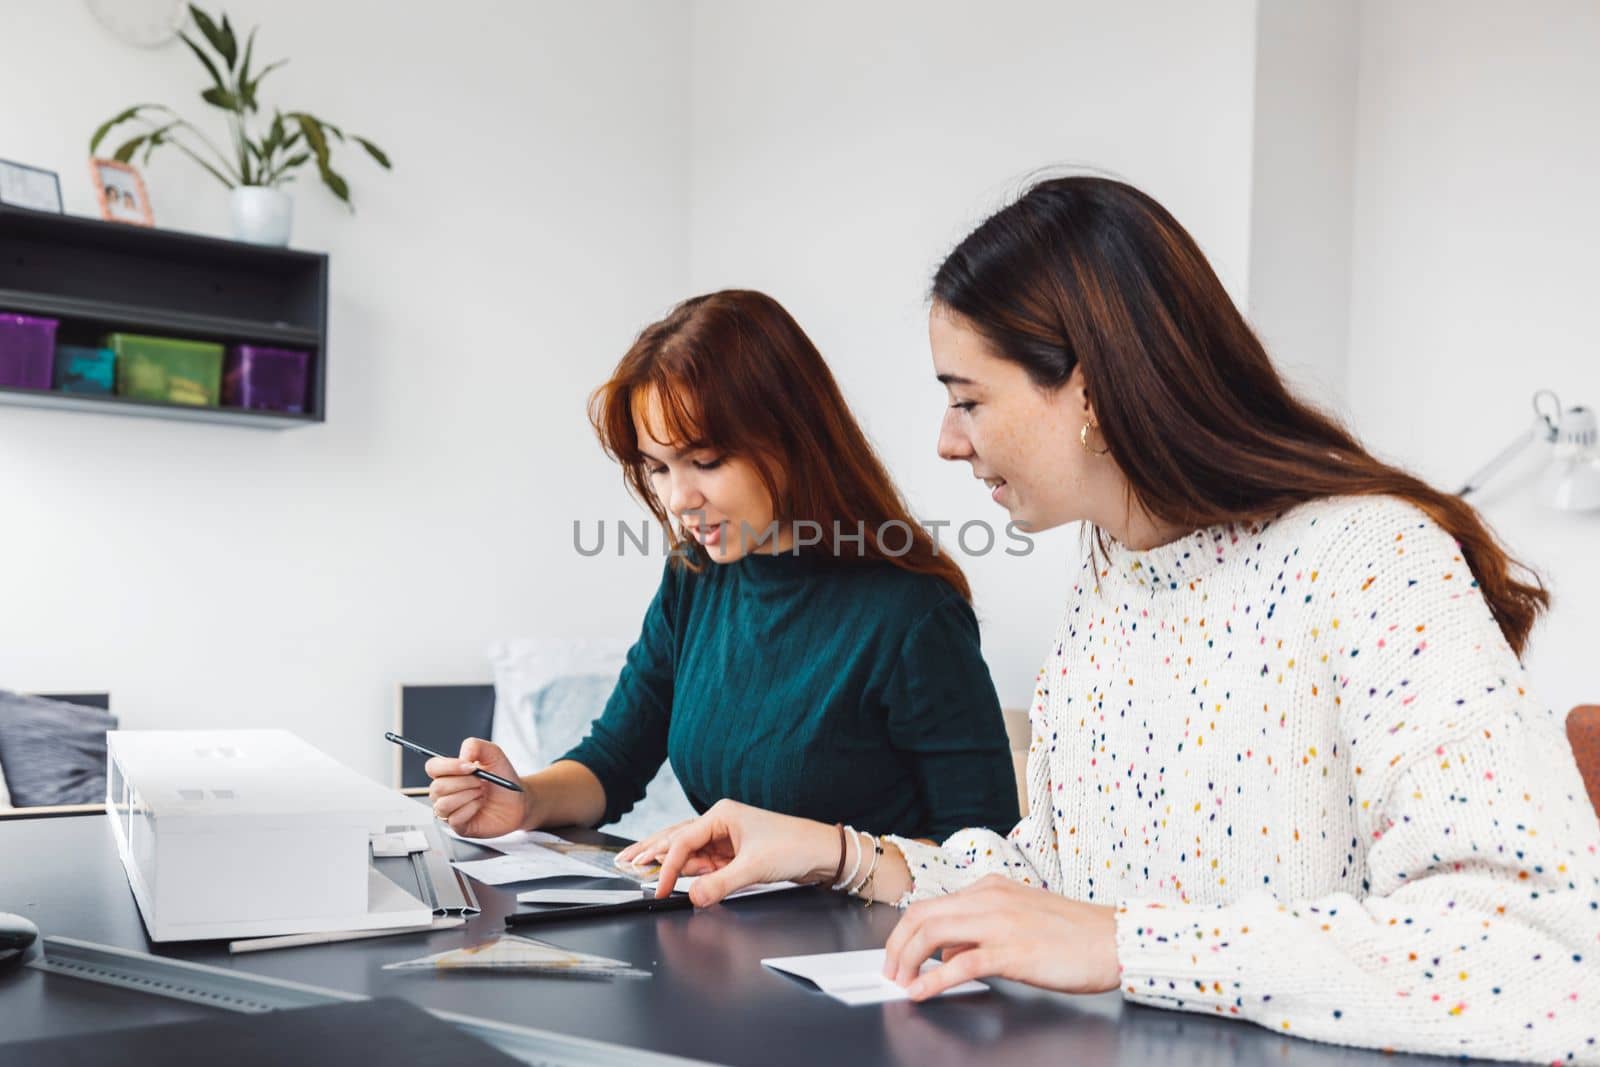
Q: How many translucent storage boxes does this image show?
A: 4